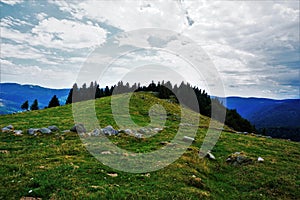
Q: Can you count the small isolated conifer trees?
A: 3